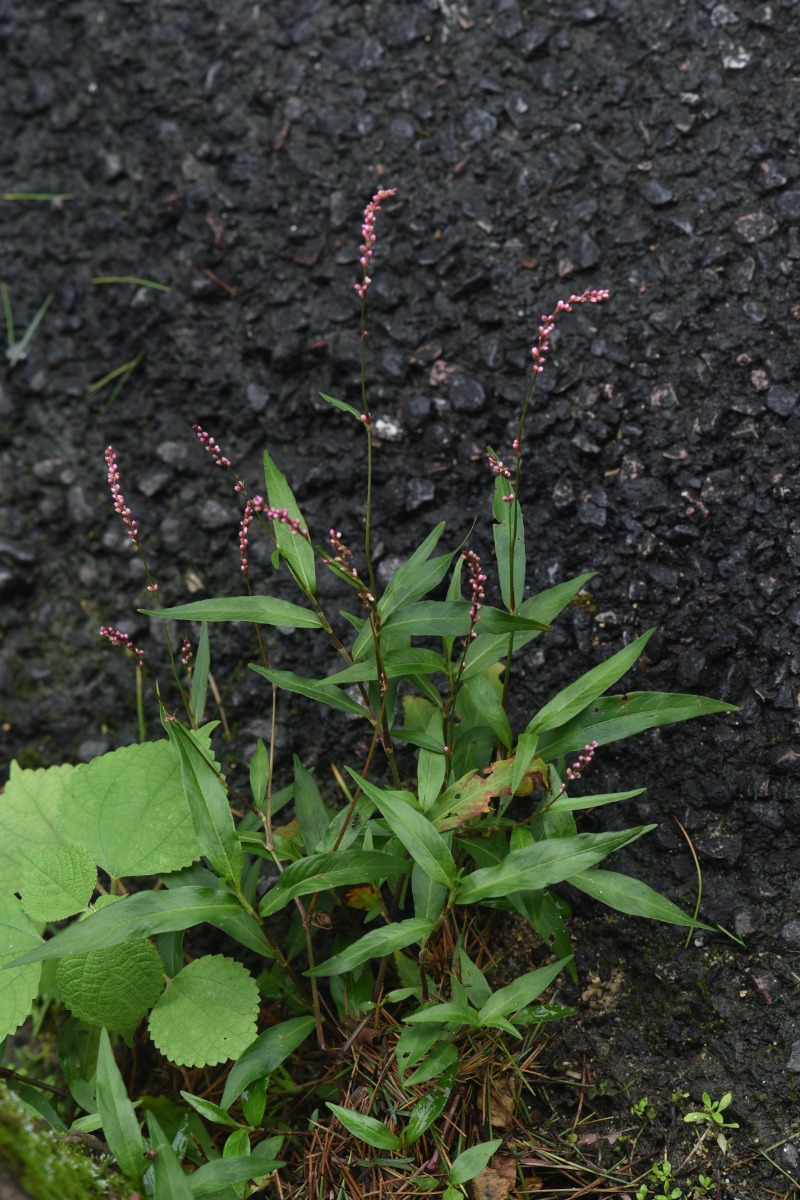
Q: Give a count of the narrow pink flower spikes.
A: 12